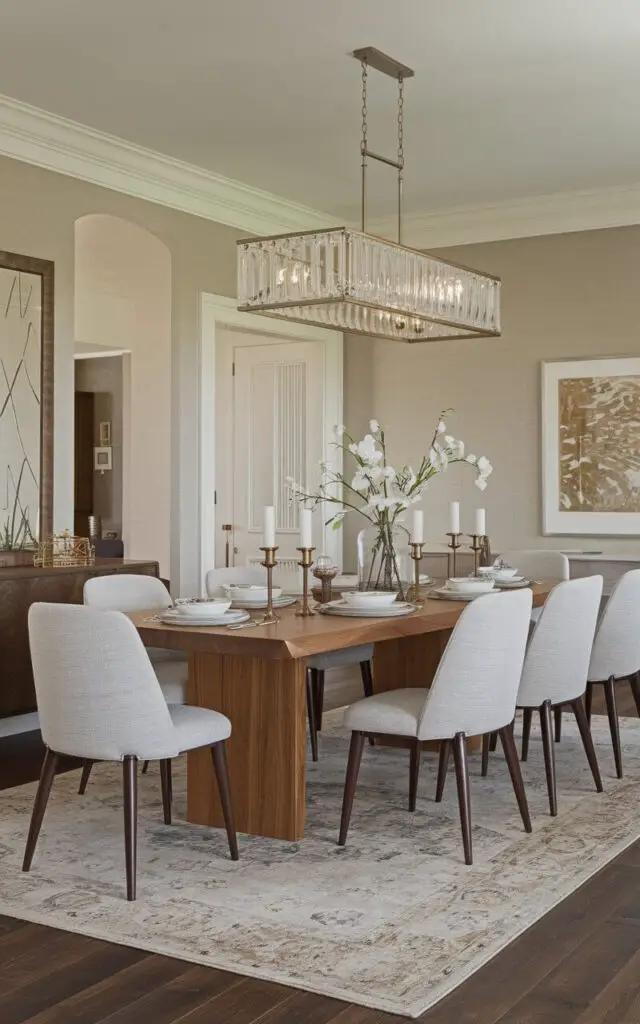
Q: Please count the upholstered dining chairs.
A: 7